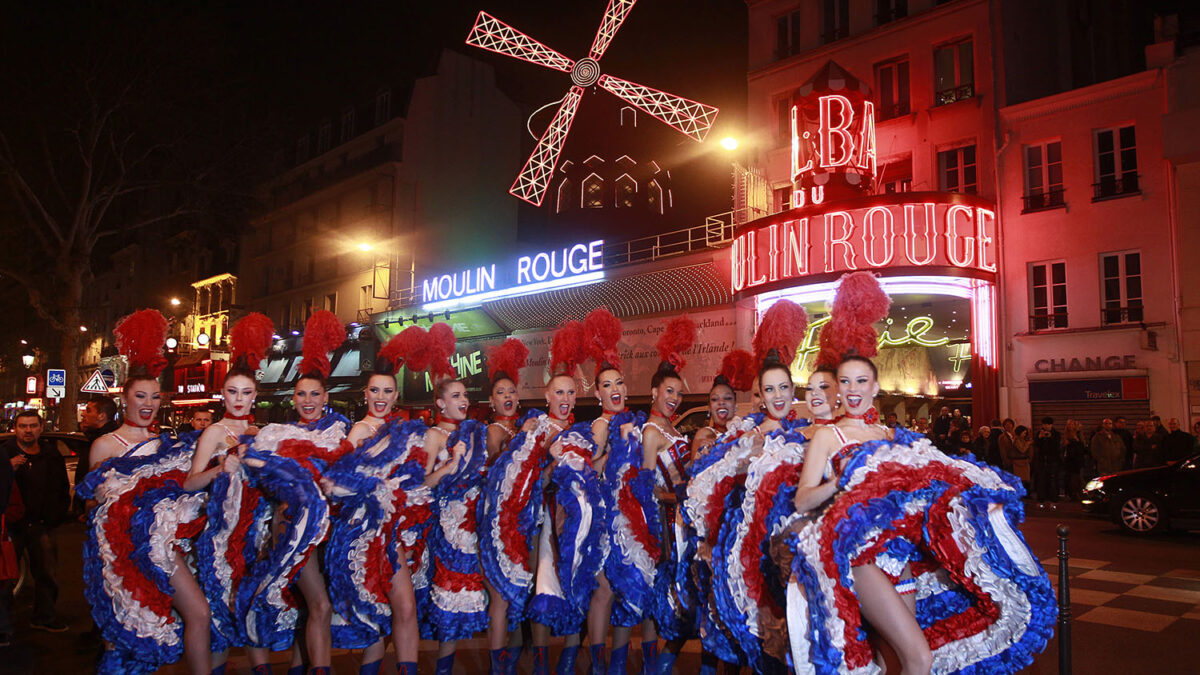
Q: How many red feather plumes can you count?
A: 13